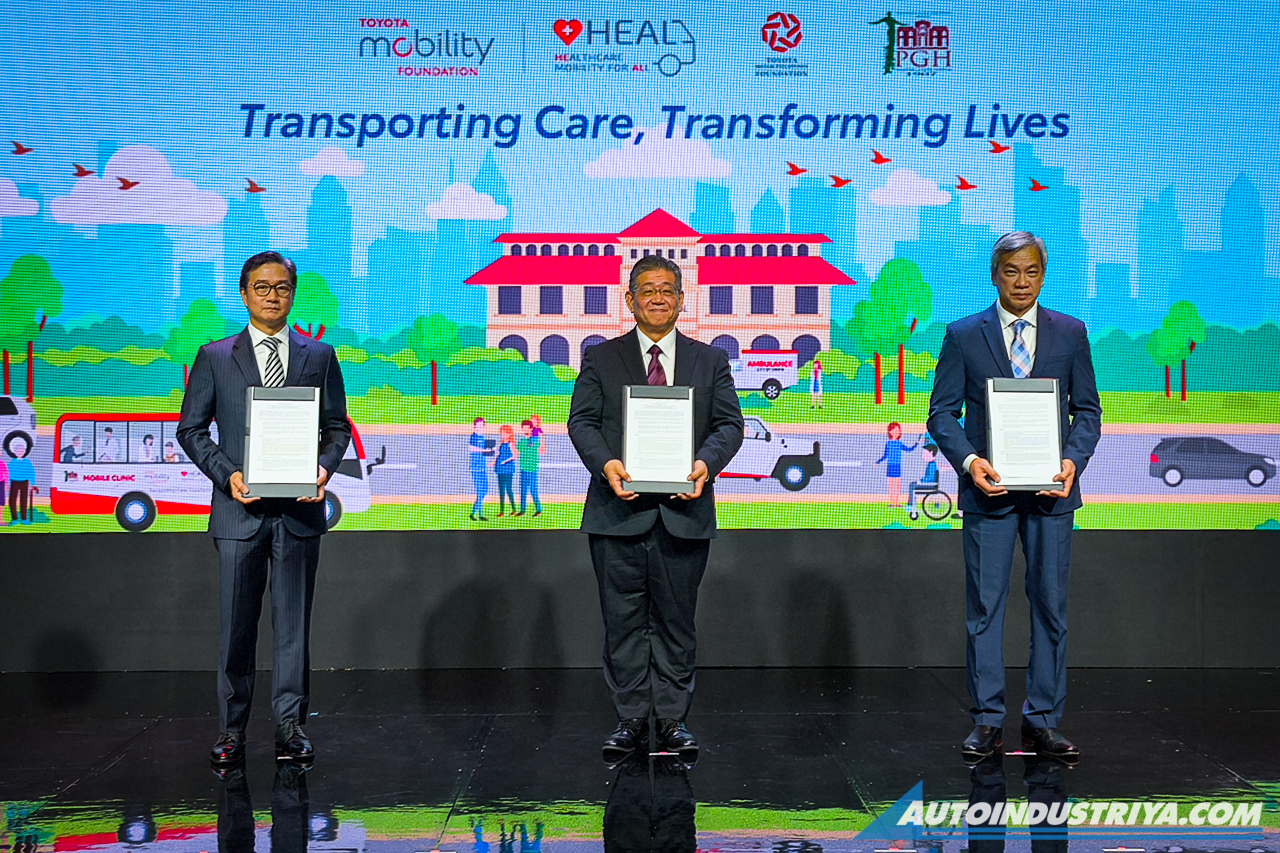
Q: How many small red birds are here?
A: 10